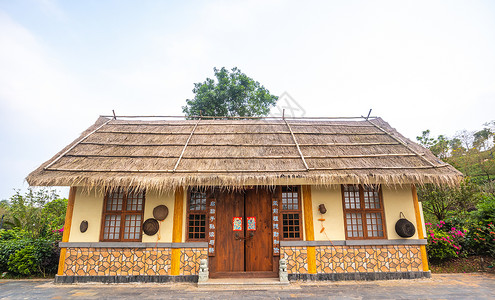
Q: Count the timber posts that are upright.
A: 4